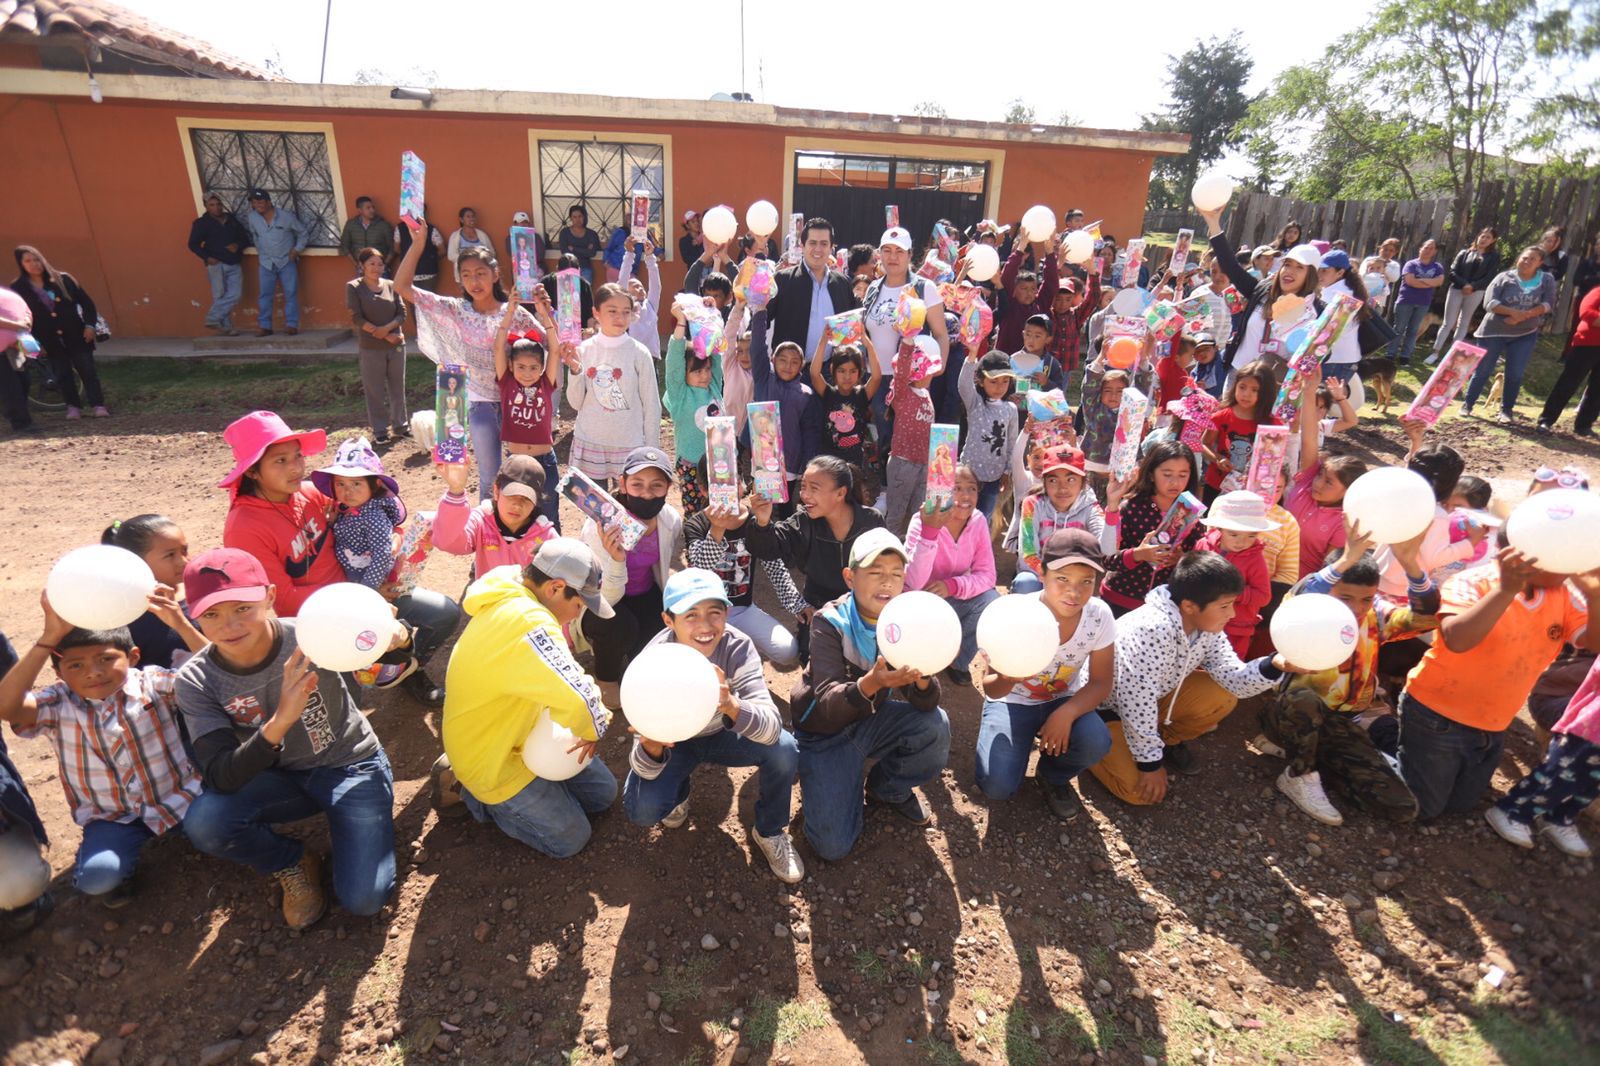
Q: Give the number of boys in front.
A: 9